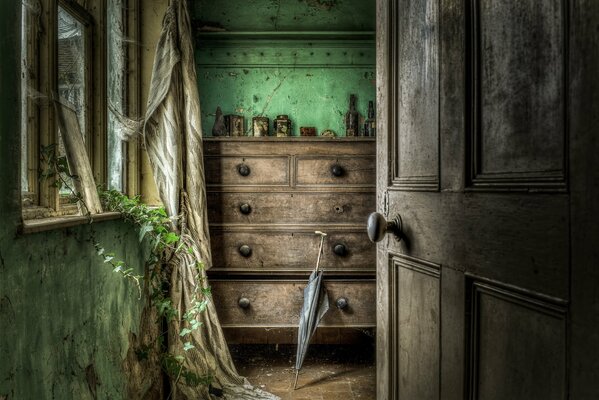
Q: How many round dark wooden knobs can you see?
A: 7